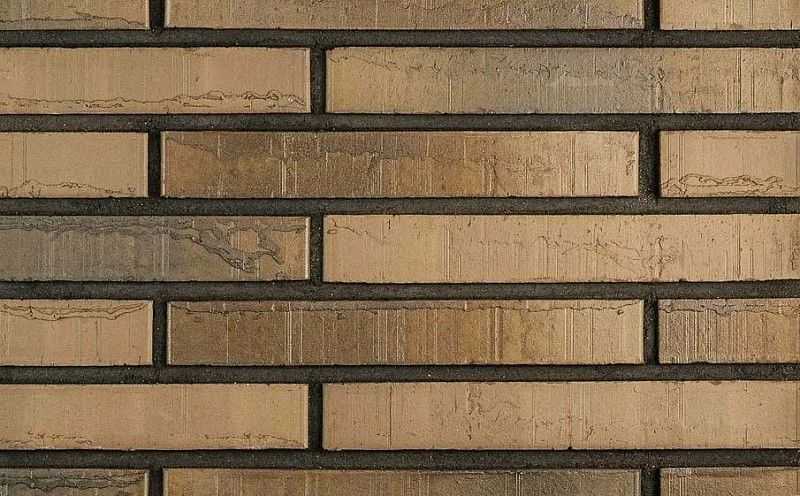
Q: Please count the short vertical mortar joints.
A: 11